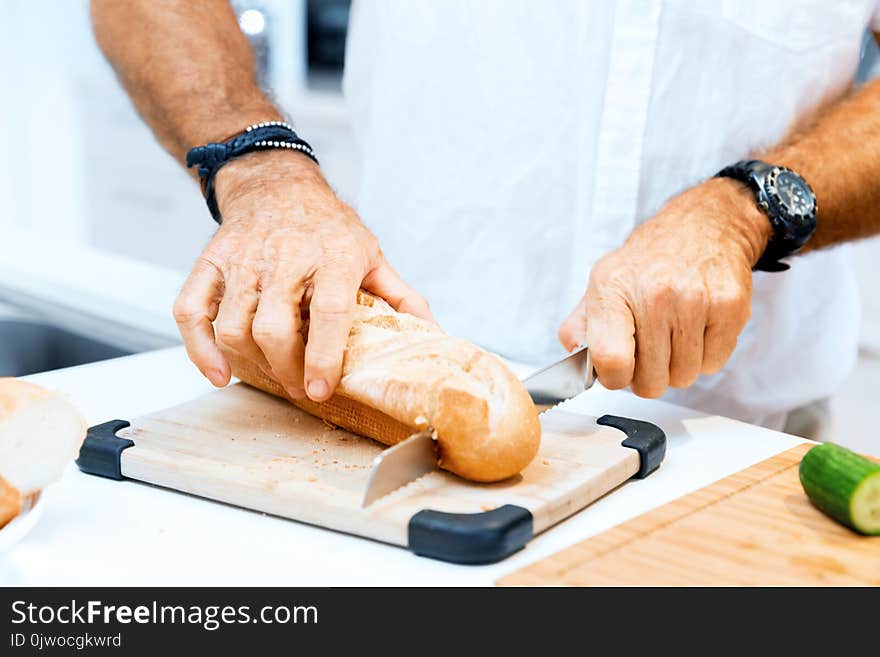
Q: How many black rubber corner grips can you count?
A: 3